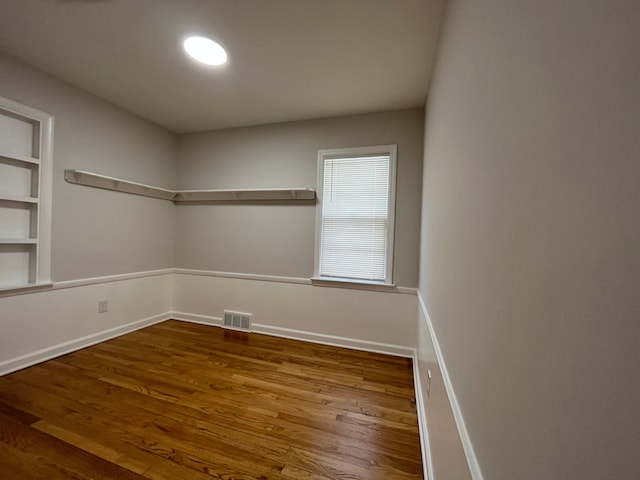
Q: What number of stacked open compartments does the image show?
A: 4